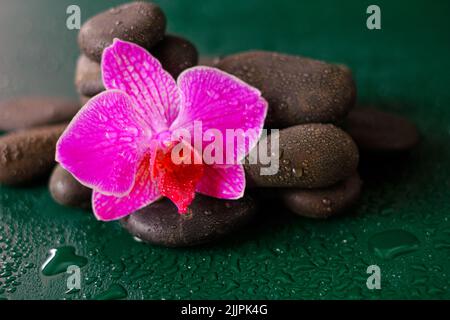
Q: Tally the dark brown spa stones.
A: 11